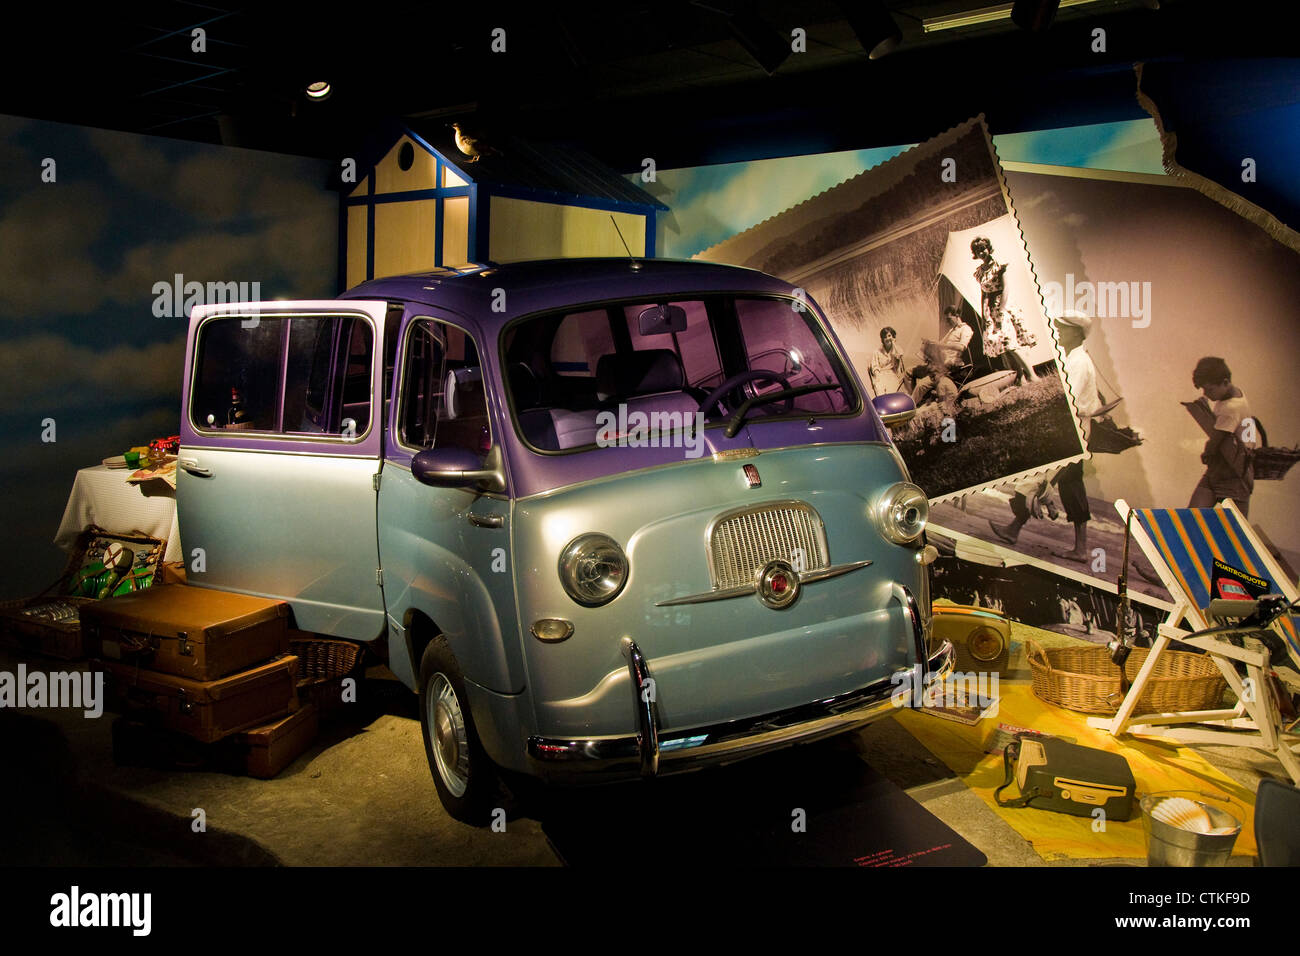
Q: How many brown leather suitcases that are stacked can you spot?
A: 3